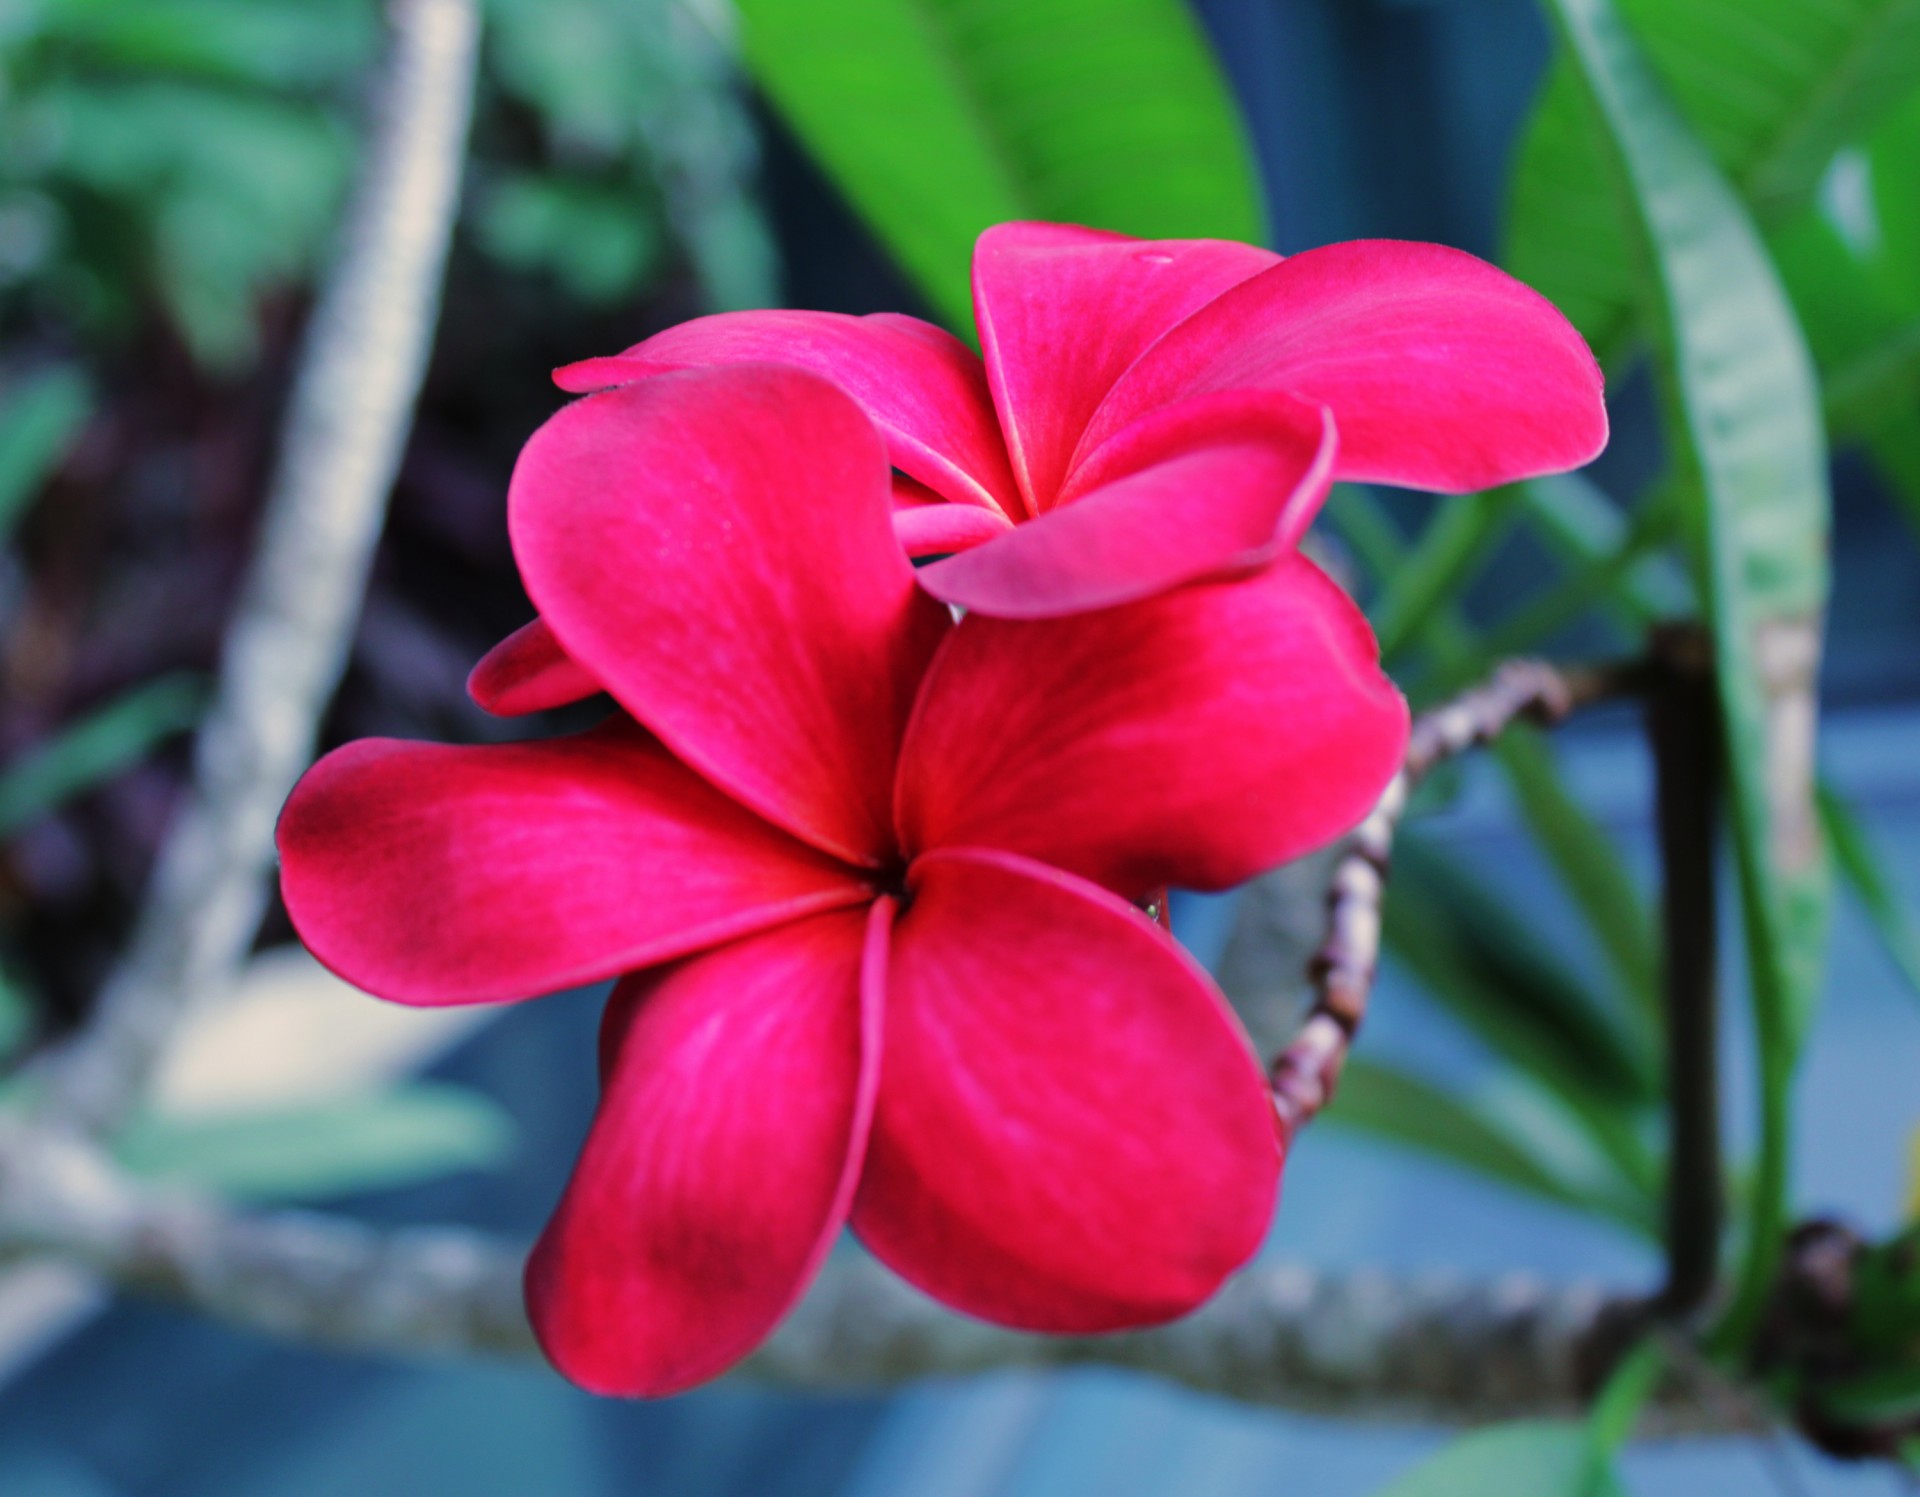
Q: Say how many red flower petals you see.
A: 10